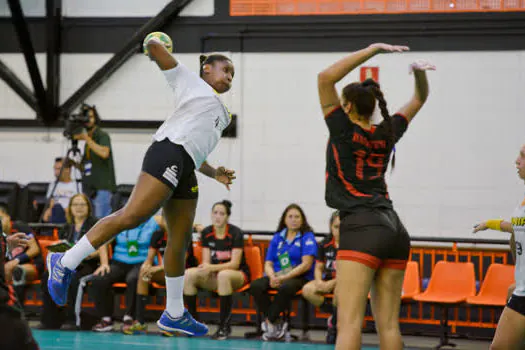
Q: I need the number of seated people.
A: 8